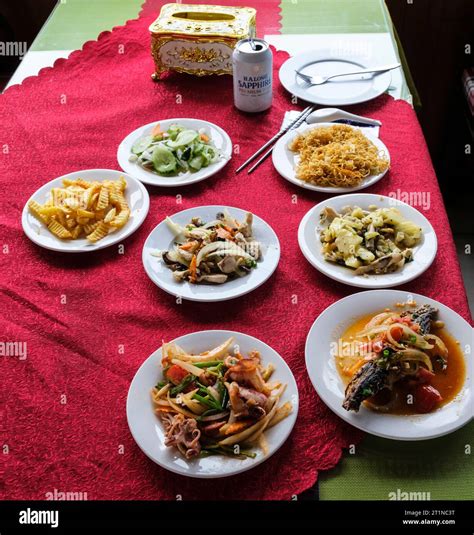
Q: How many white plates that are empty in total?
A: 1